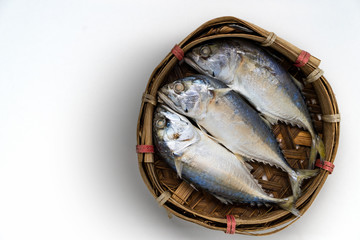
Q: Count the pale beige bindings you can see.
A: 5